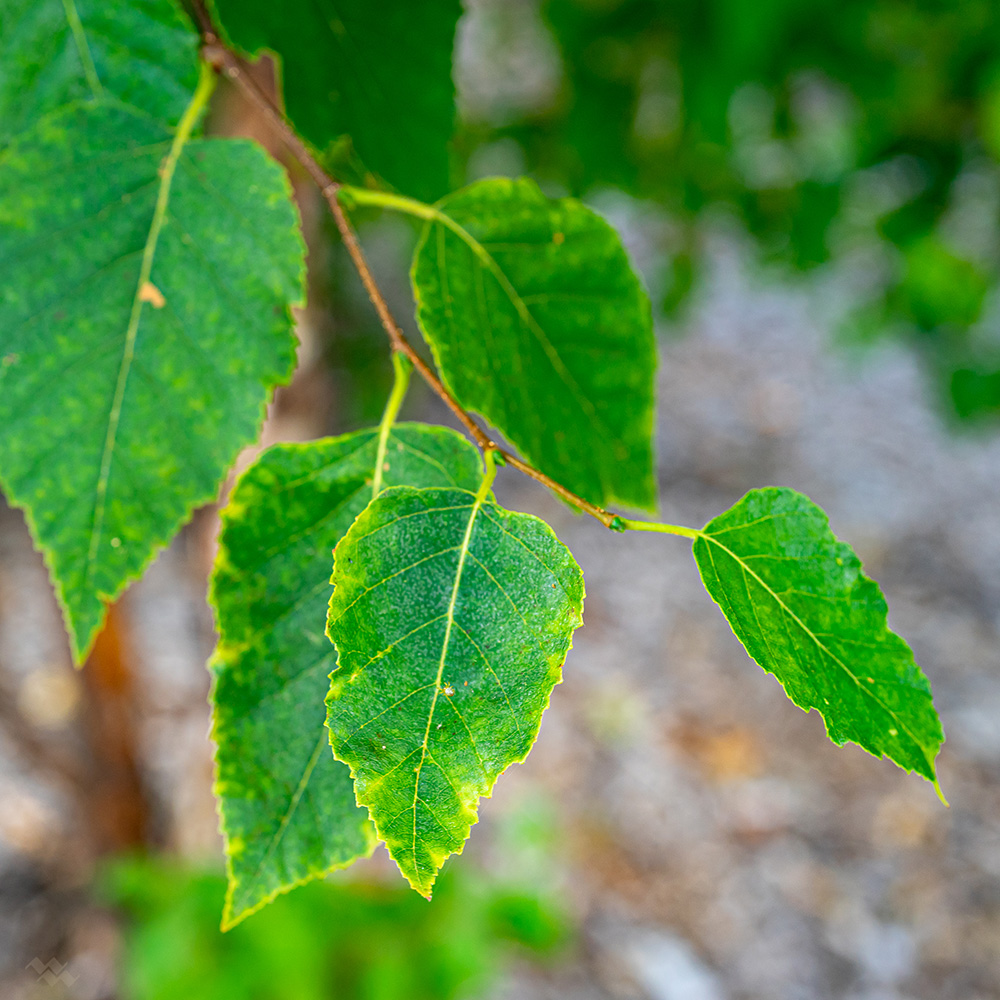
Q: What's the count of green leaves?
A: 7